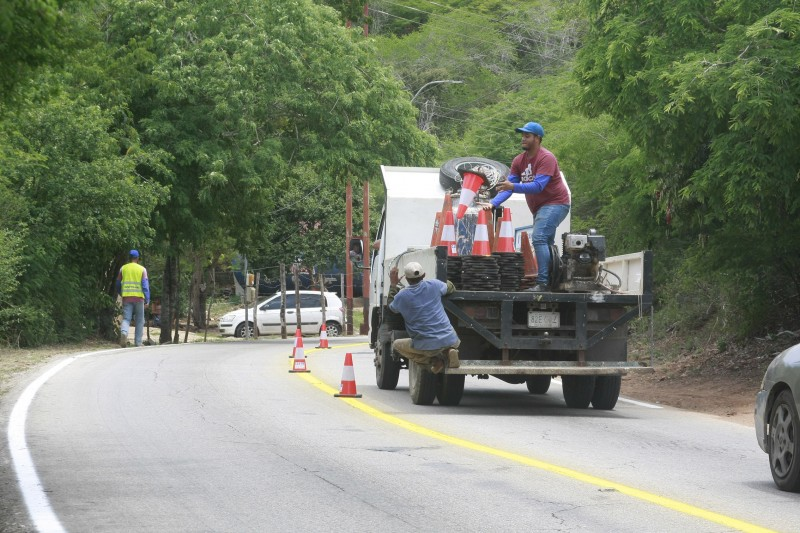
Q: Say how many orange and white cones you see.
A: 8